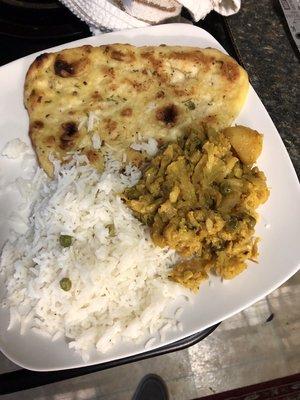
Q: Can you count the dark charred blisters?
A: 3